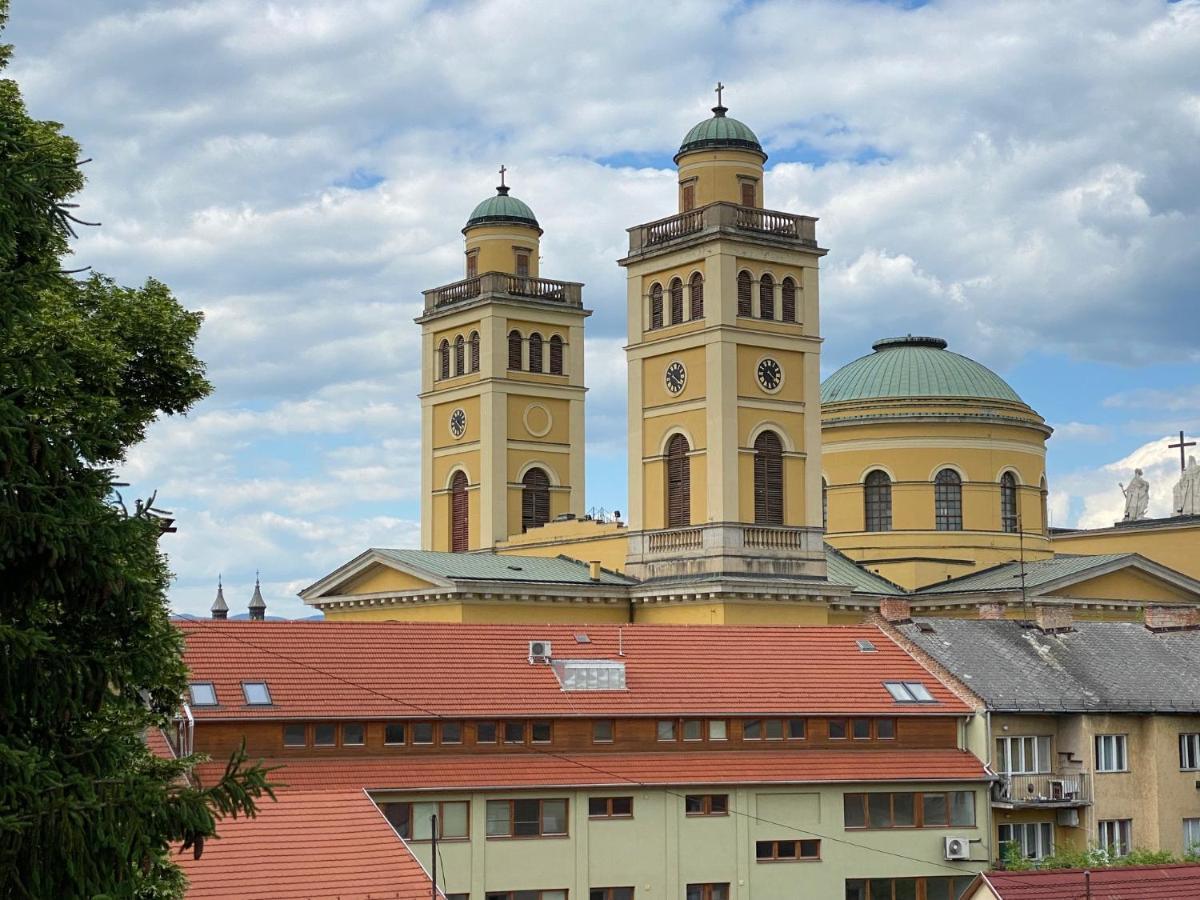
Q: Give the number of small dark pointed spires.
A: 2